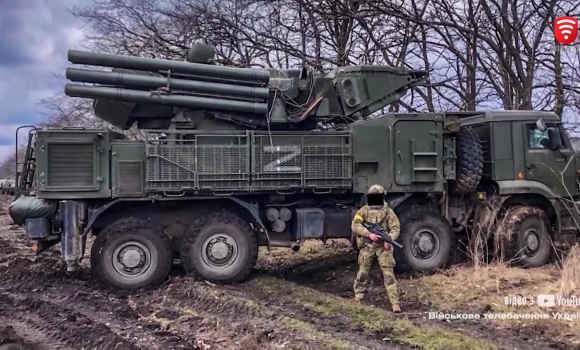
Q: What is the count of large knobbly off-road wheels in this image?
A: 5